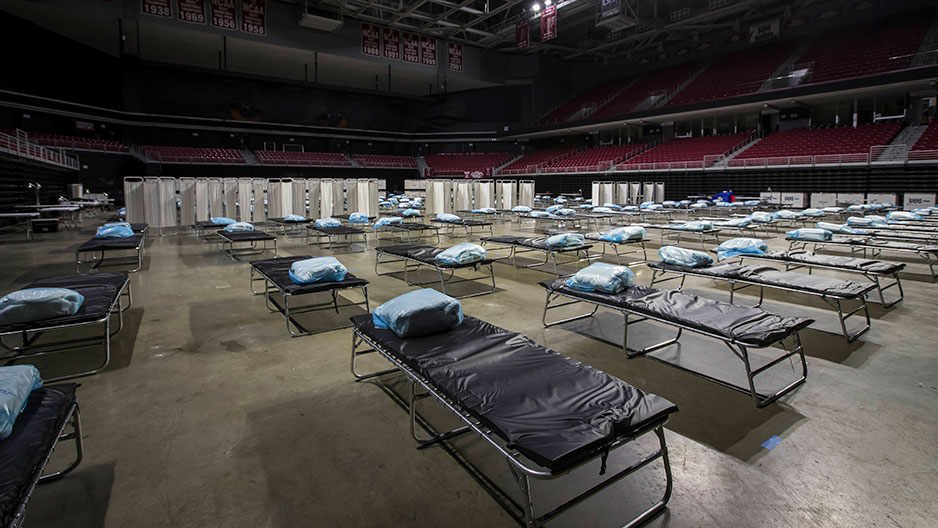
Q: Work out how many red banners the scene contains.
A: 11